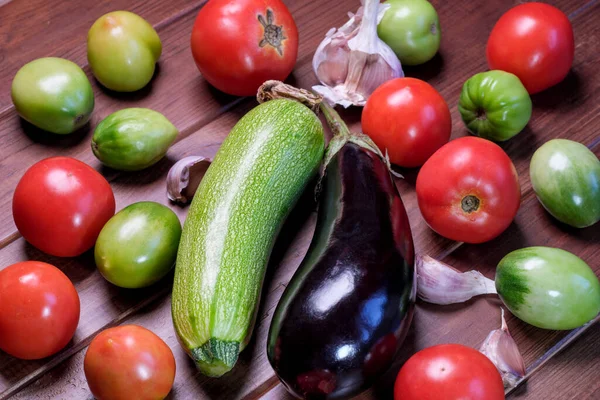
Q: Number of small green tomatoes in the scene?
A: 8